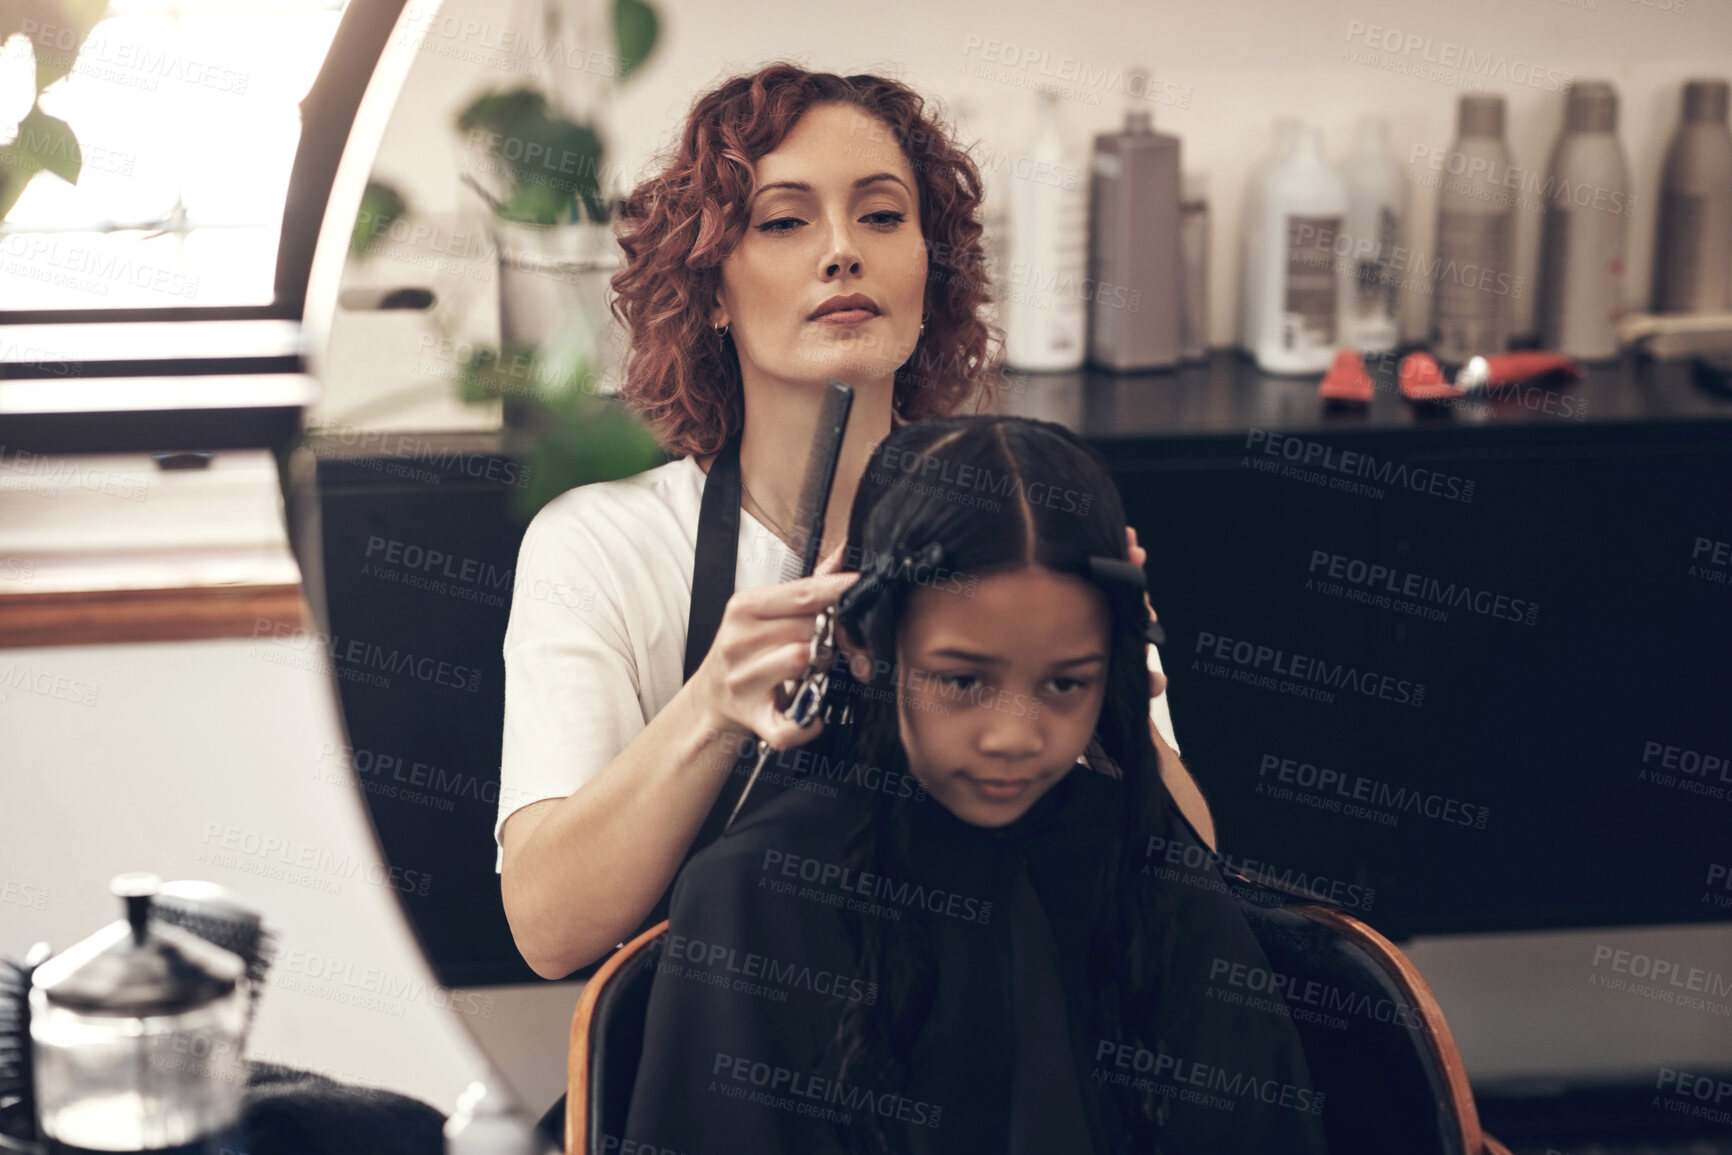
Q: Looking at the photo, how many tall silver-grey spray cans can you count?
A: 3